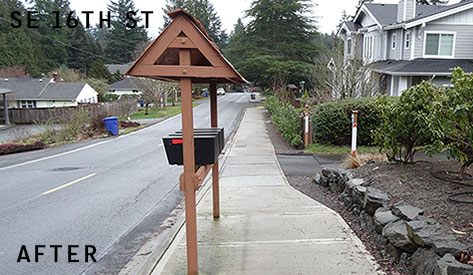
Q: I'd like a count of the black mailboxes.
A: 4